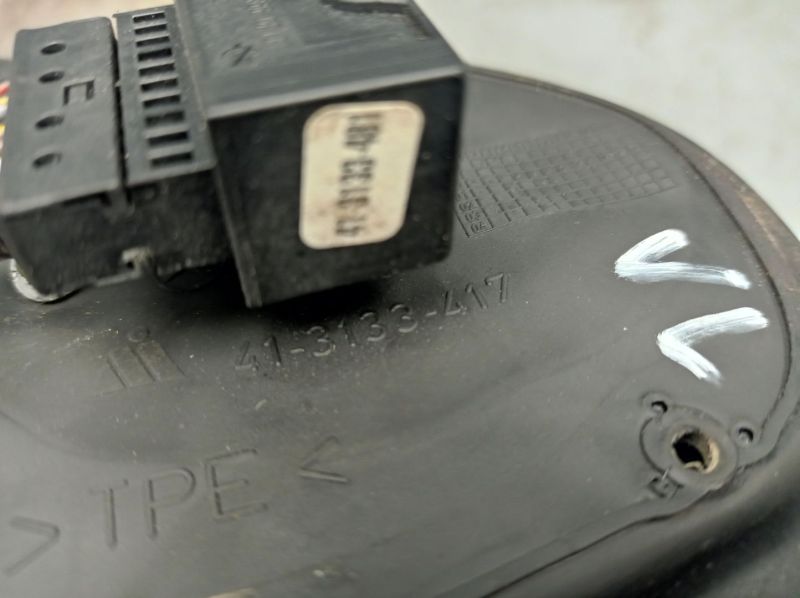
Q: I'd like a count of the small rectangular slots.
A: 10